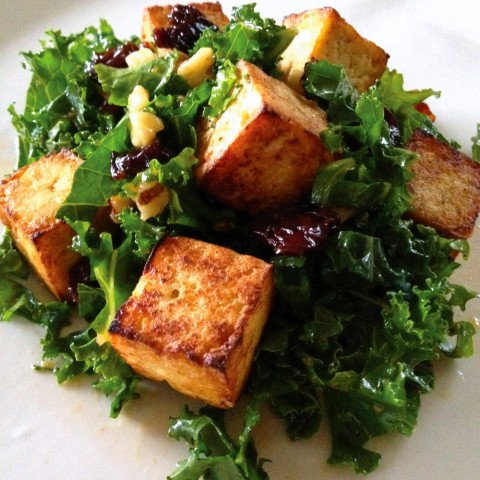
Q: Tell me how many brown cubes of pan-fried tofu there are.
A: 6